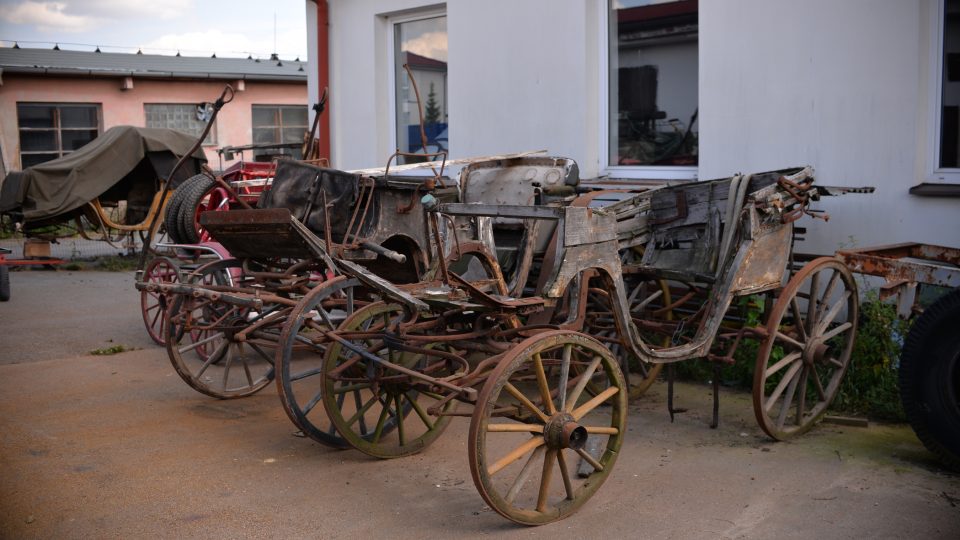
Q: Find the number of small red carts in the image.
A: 1